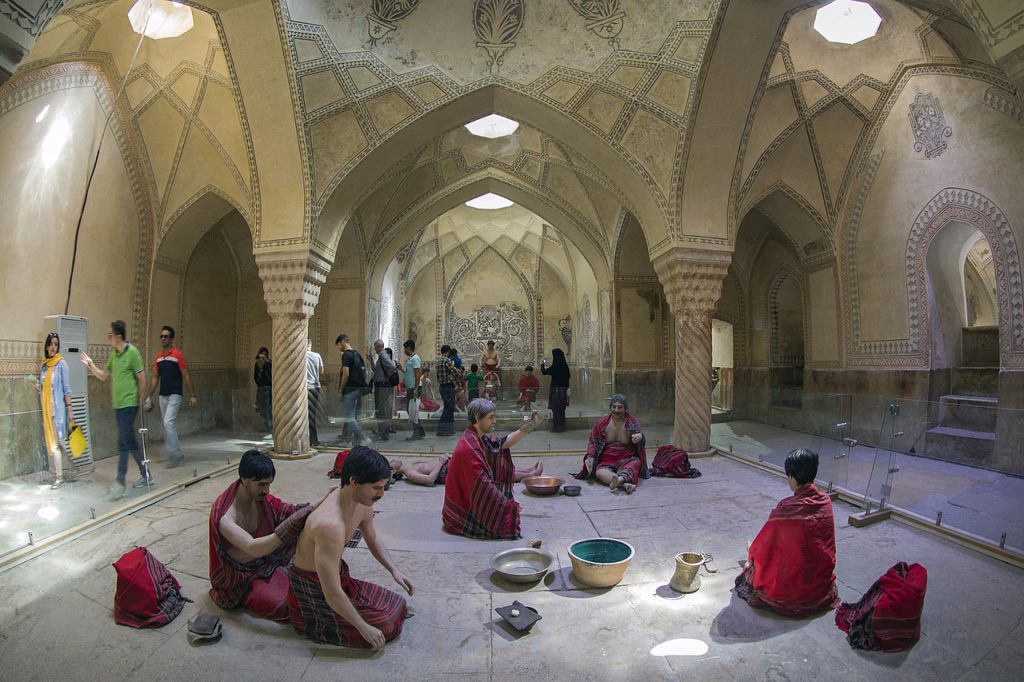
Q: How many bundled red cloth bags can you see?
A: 4